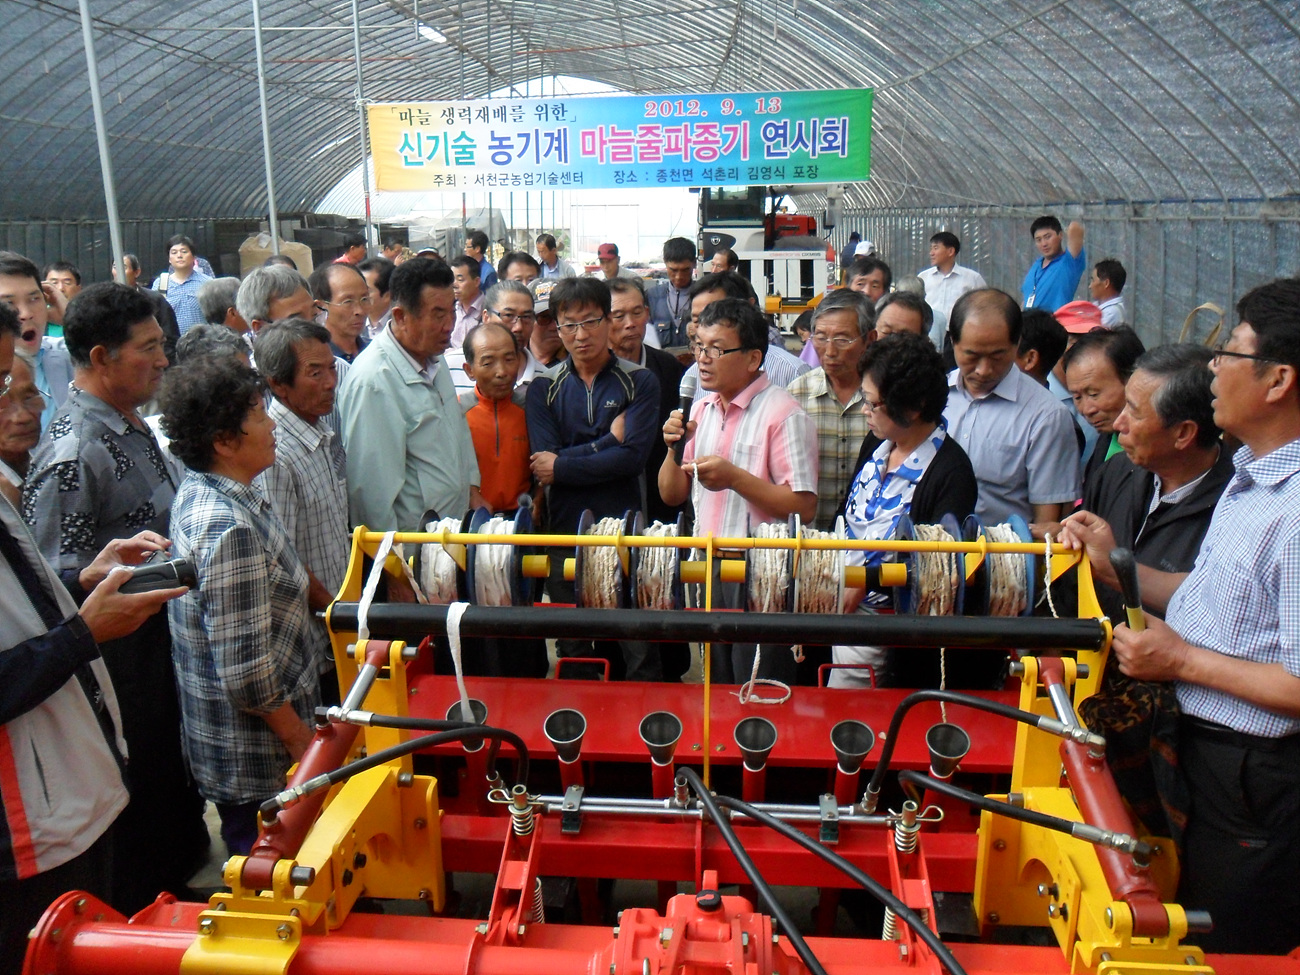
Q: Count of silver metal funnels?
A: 6